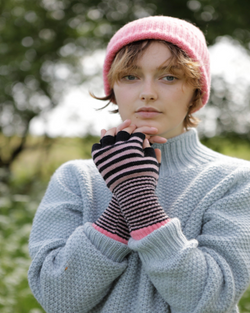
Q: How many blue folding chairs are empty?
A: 0